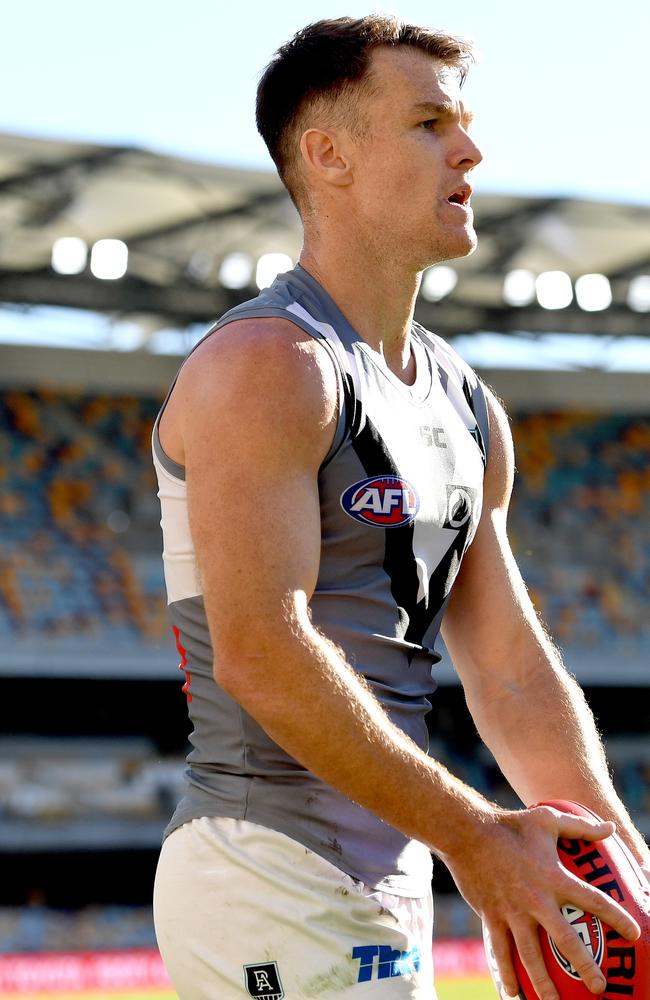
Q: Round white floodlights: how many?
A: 9